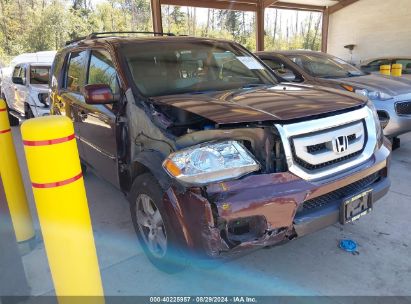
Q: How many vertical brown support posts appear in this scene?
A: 3